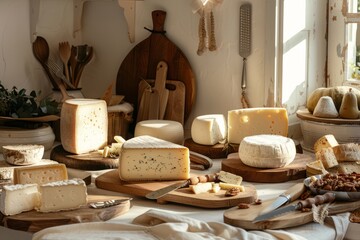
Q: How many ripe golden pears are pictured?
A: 1